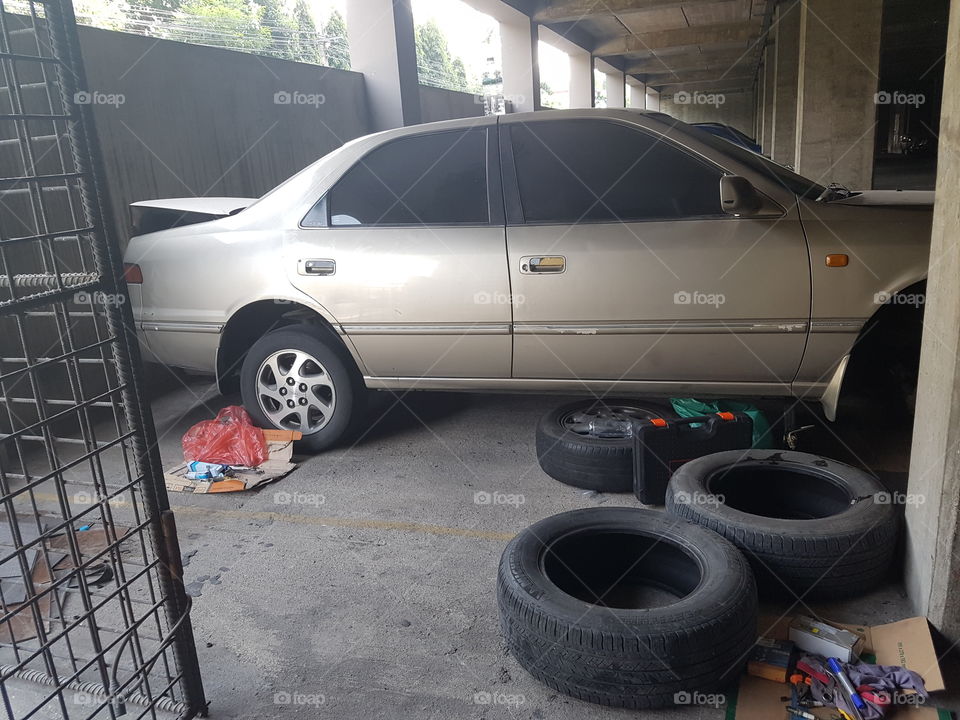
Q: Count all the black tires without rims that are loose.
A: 2